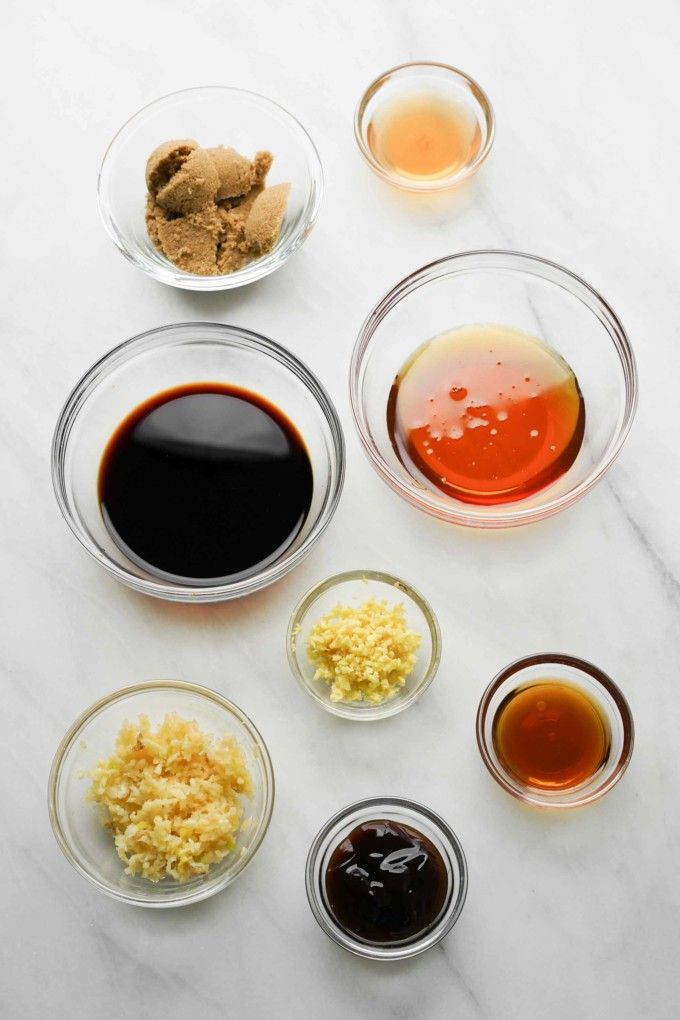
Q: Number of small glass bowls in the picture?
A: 4